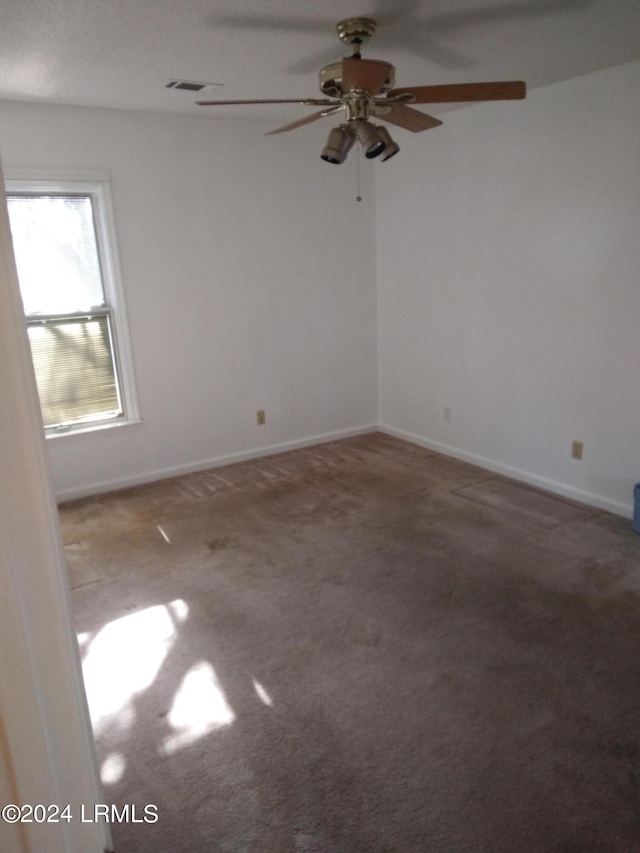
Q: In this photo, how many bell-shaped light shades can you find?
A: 3